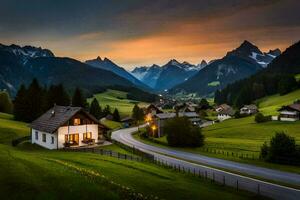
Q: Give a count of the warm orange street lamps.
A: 2